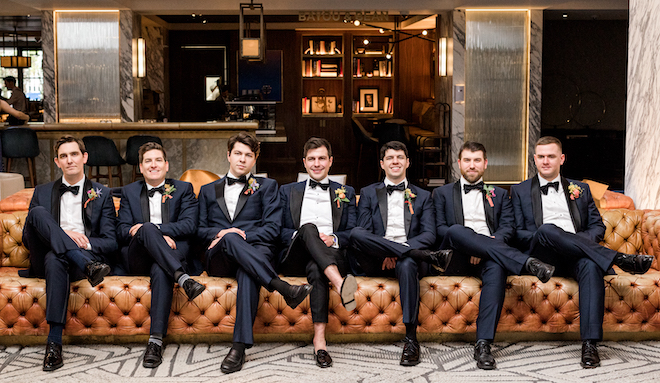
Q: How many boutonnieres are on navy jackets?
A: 7